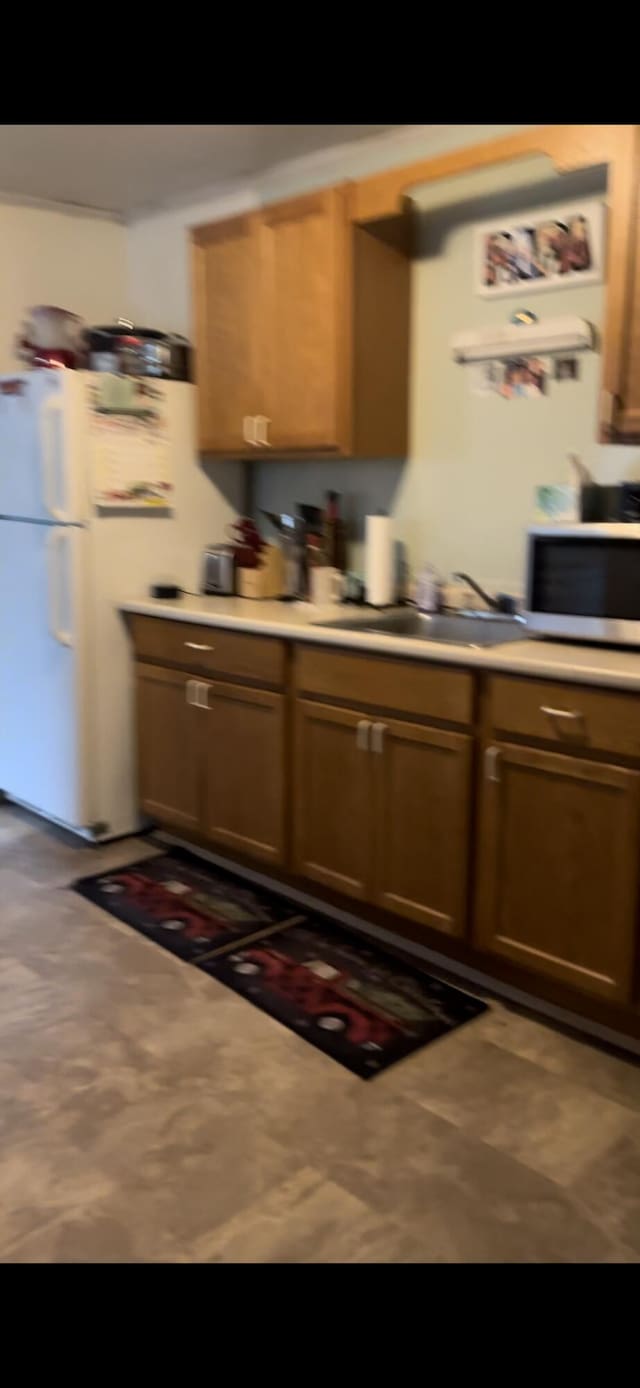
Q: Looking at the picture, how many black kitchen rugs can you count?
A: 2